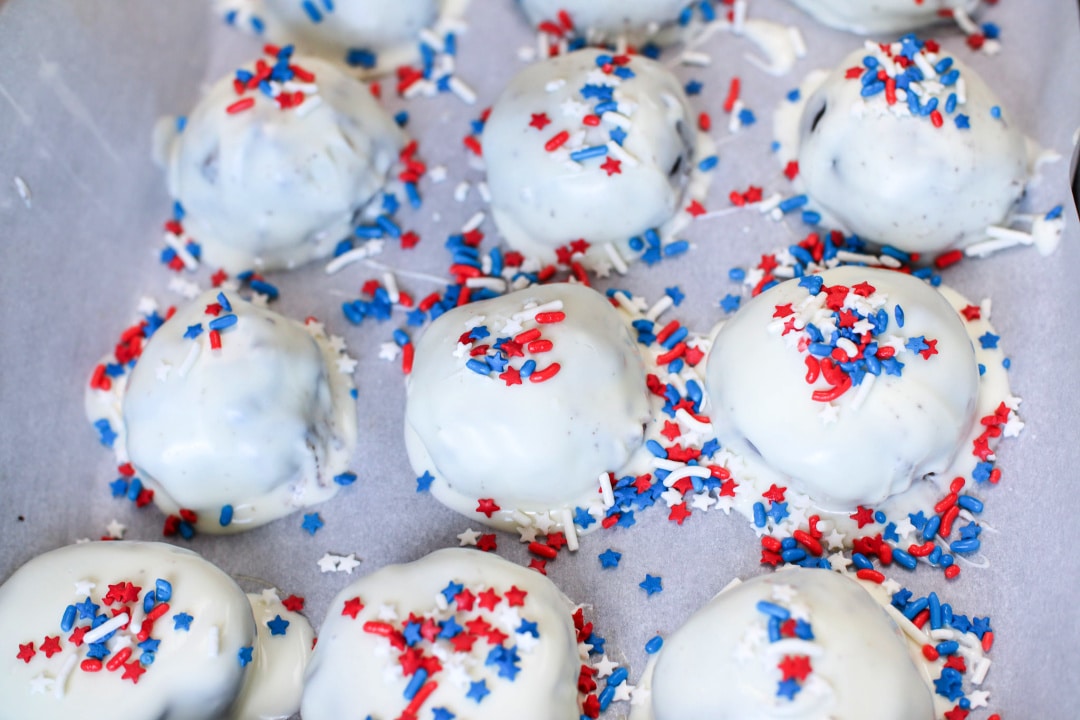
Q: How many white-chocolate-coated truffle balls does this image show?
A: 12